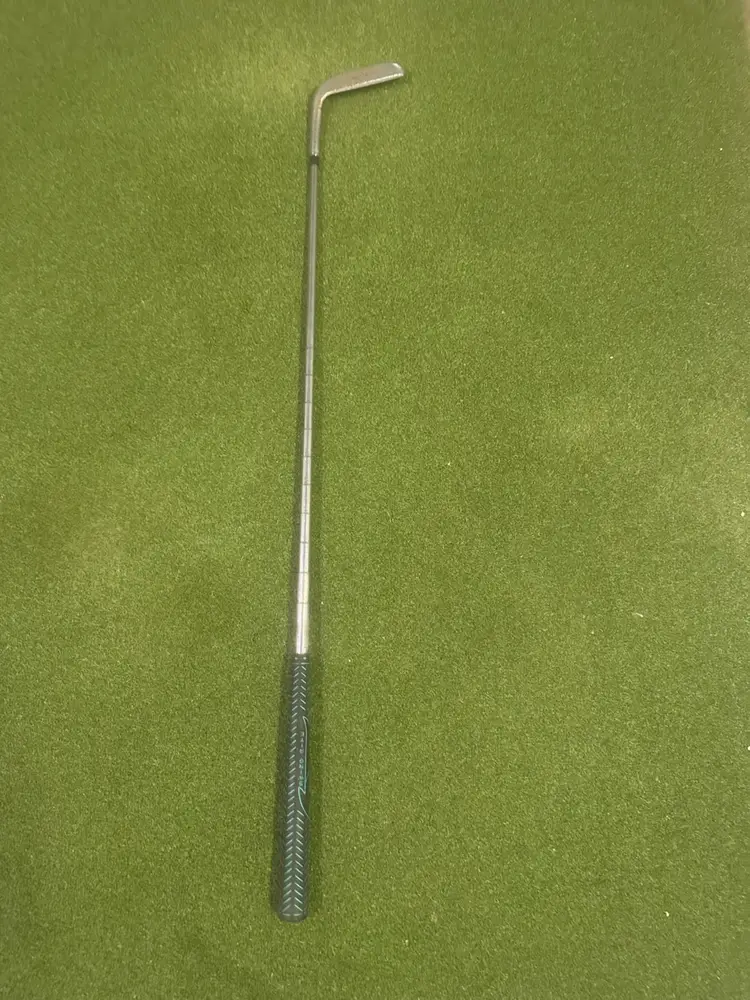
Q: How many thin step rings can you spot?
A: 10